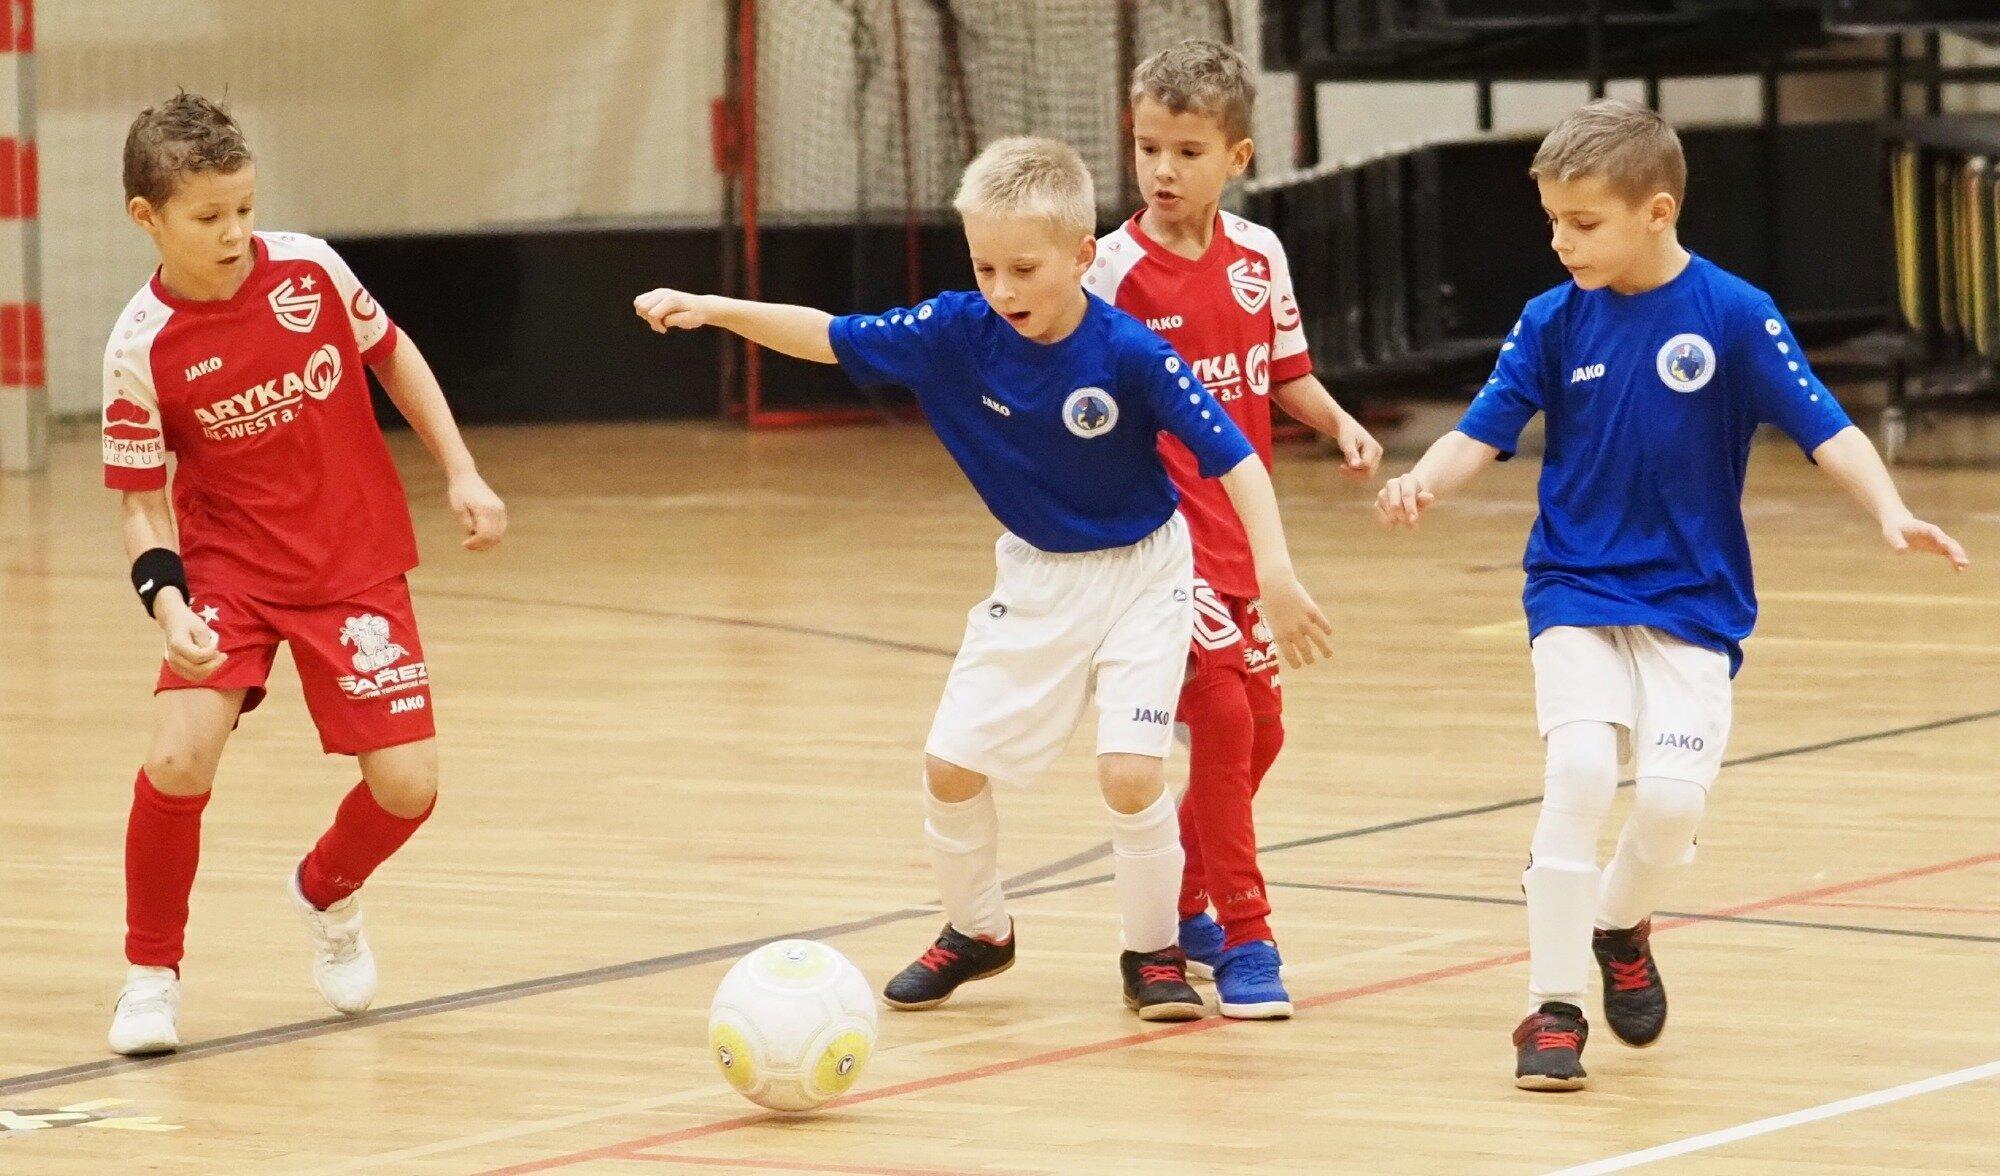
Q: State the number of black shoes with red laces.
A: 4